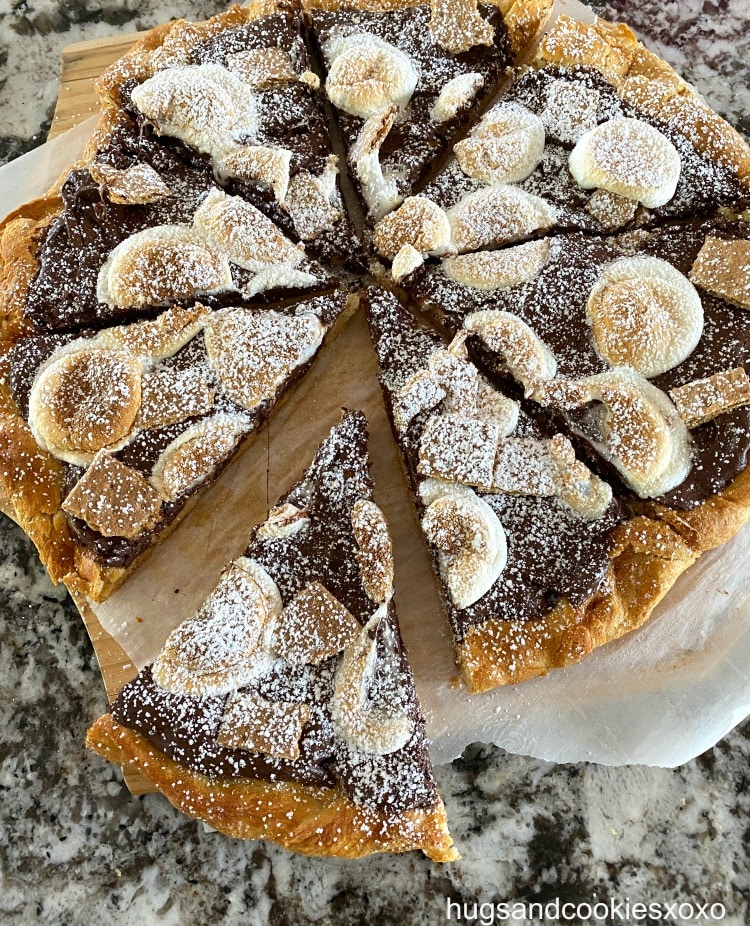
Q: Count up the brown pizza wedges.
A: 8